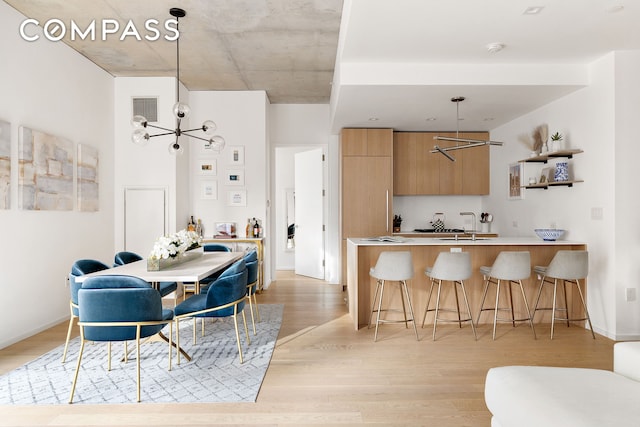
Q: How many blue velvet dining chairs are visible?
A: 6